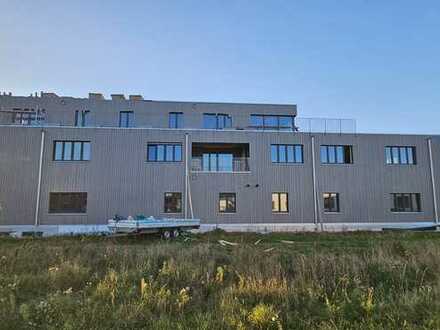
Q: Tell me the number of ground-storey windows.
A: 6